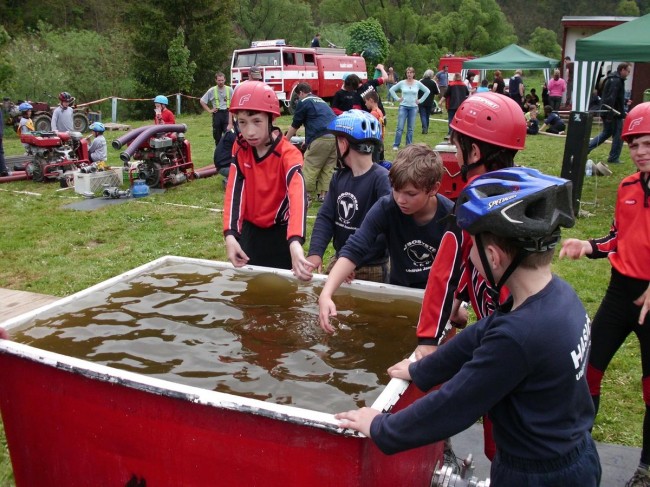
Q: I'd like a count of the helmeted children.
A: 9